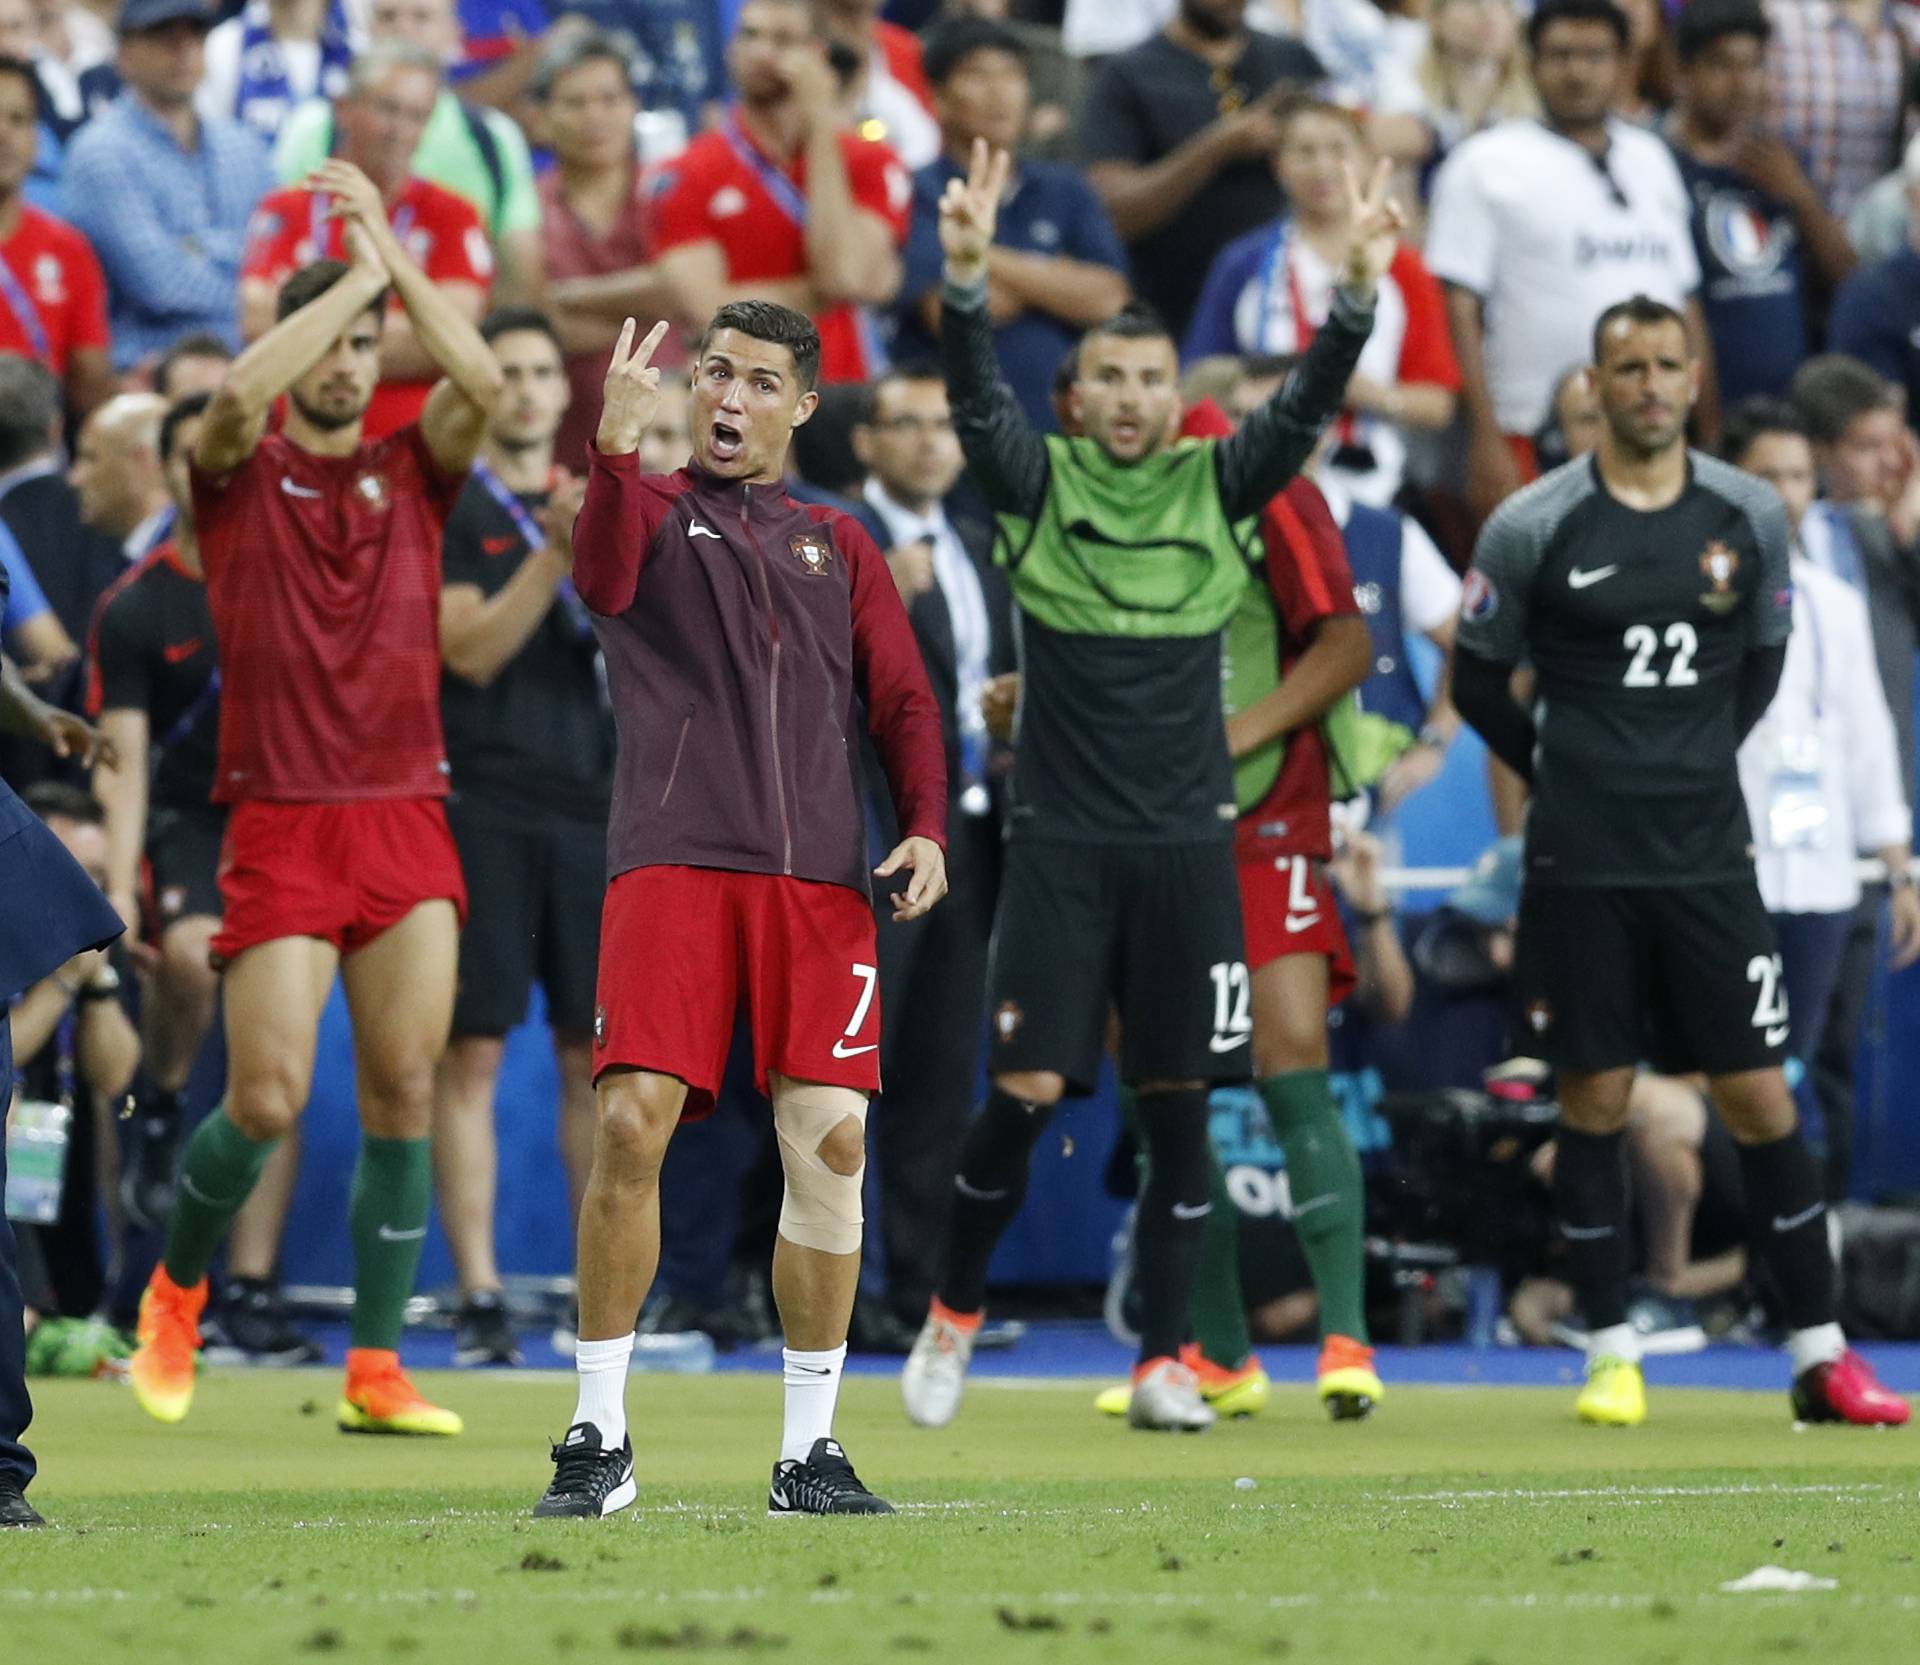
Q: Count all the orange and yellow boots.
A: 4